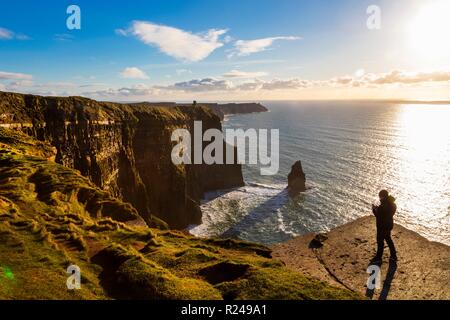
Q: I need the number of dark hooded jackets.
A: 1